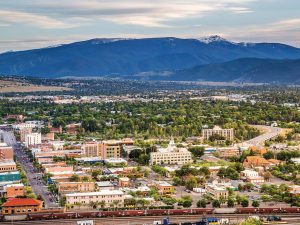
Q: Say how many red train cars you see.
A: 11